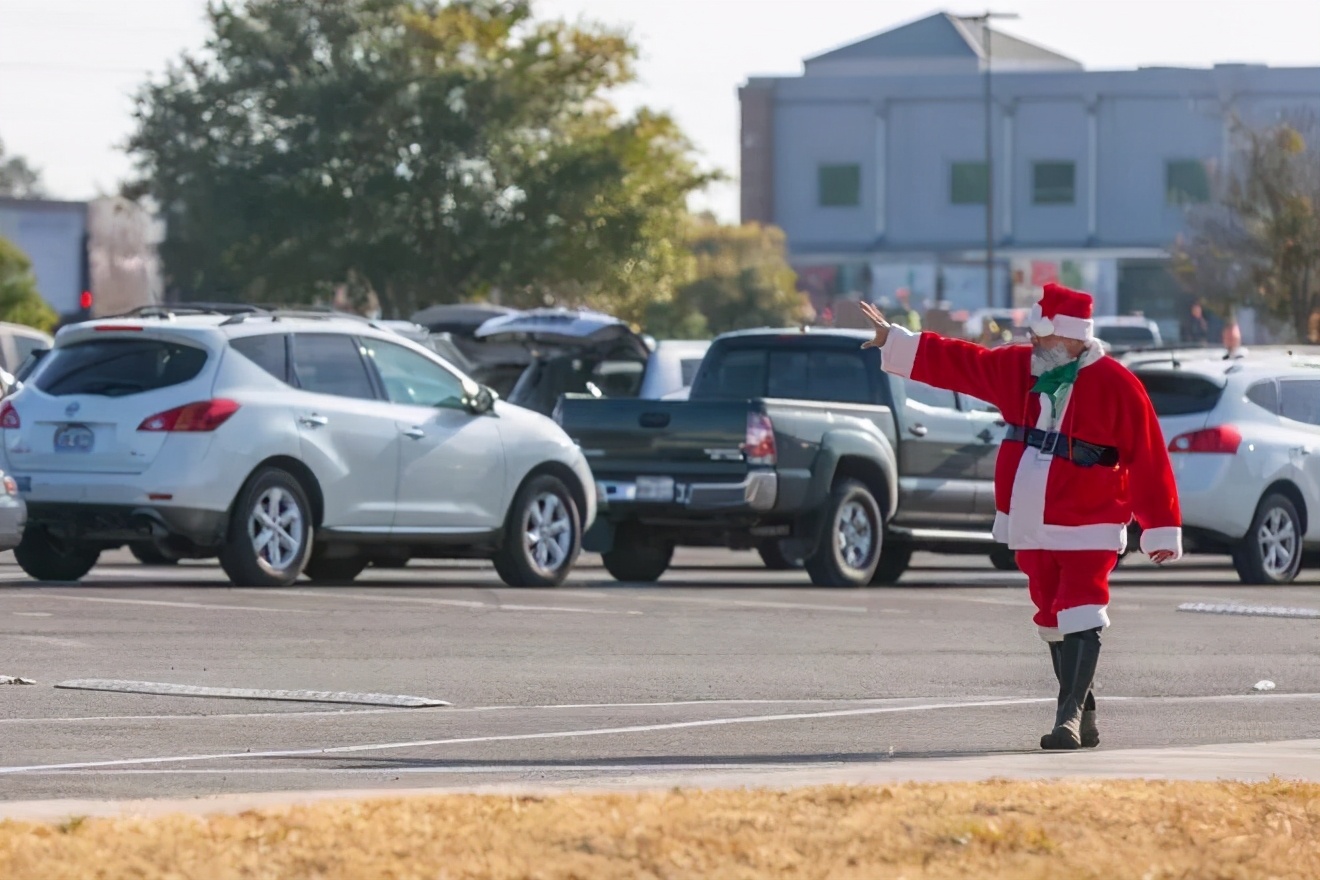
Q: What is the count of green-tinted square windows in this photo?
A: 4